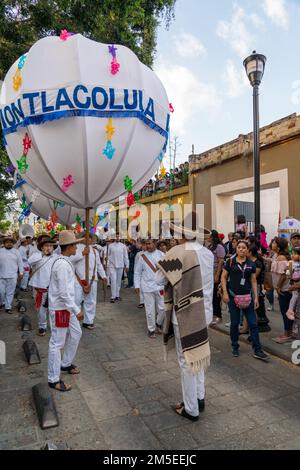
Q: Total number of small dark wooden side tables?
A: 0